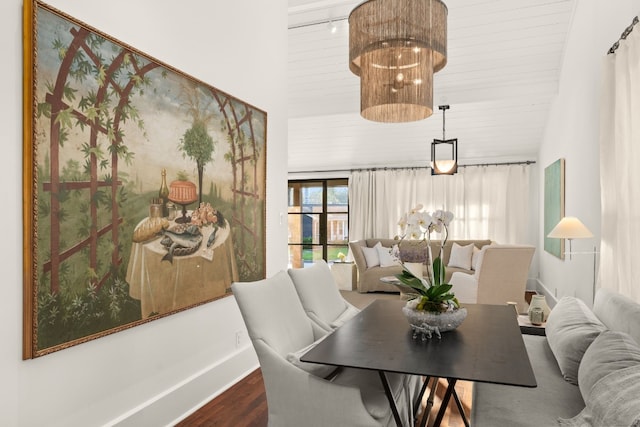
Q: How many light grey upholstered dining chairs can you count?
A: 2